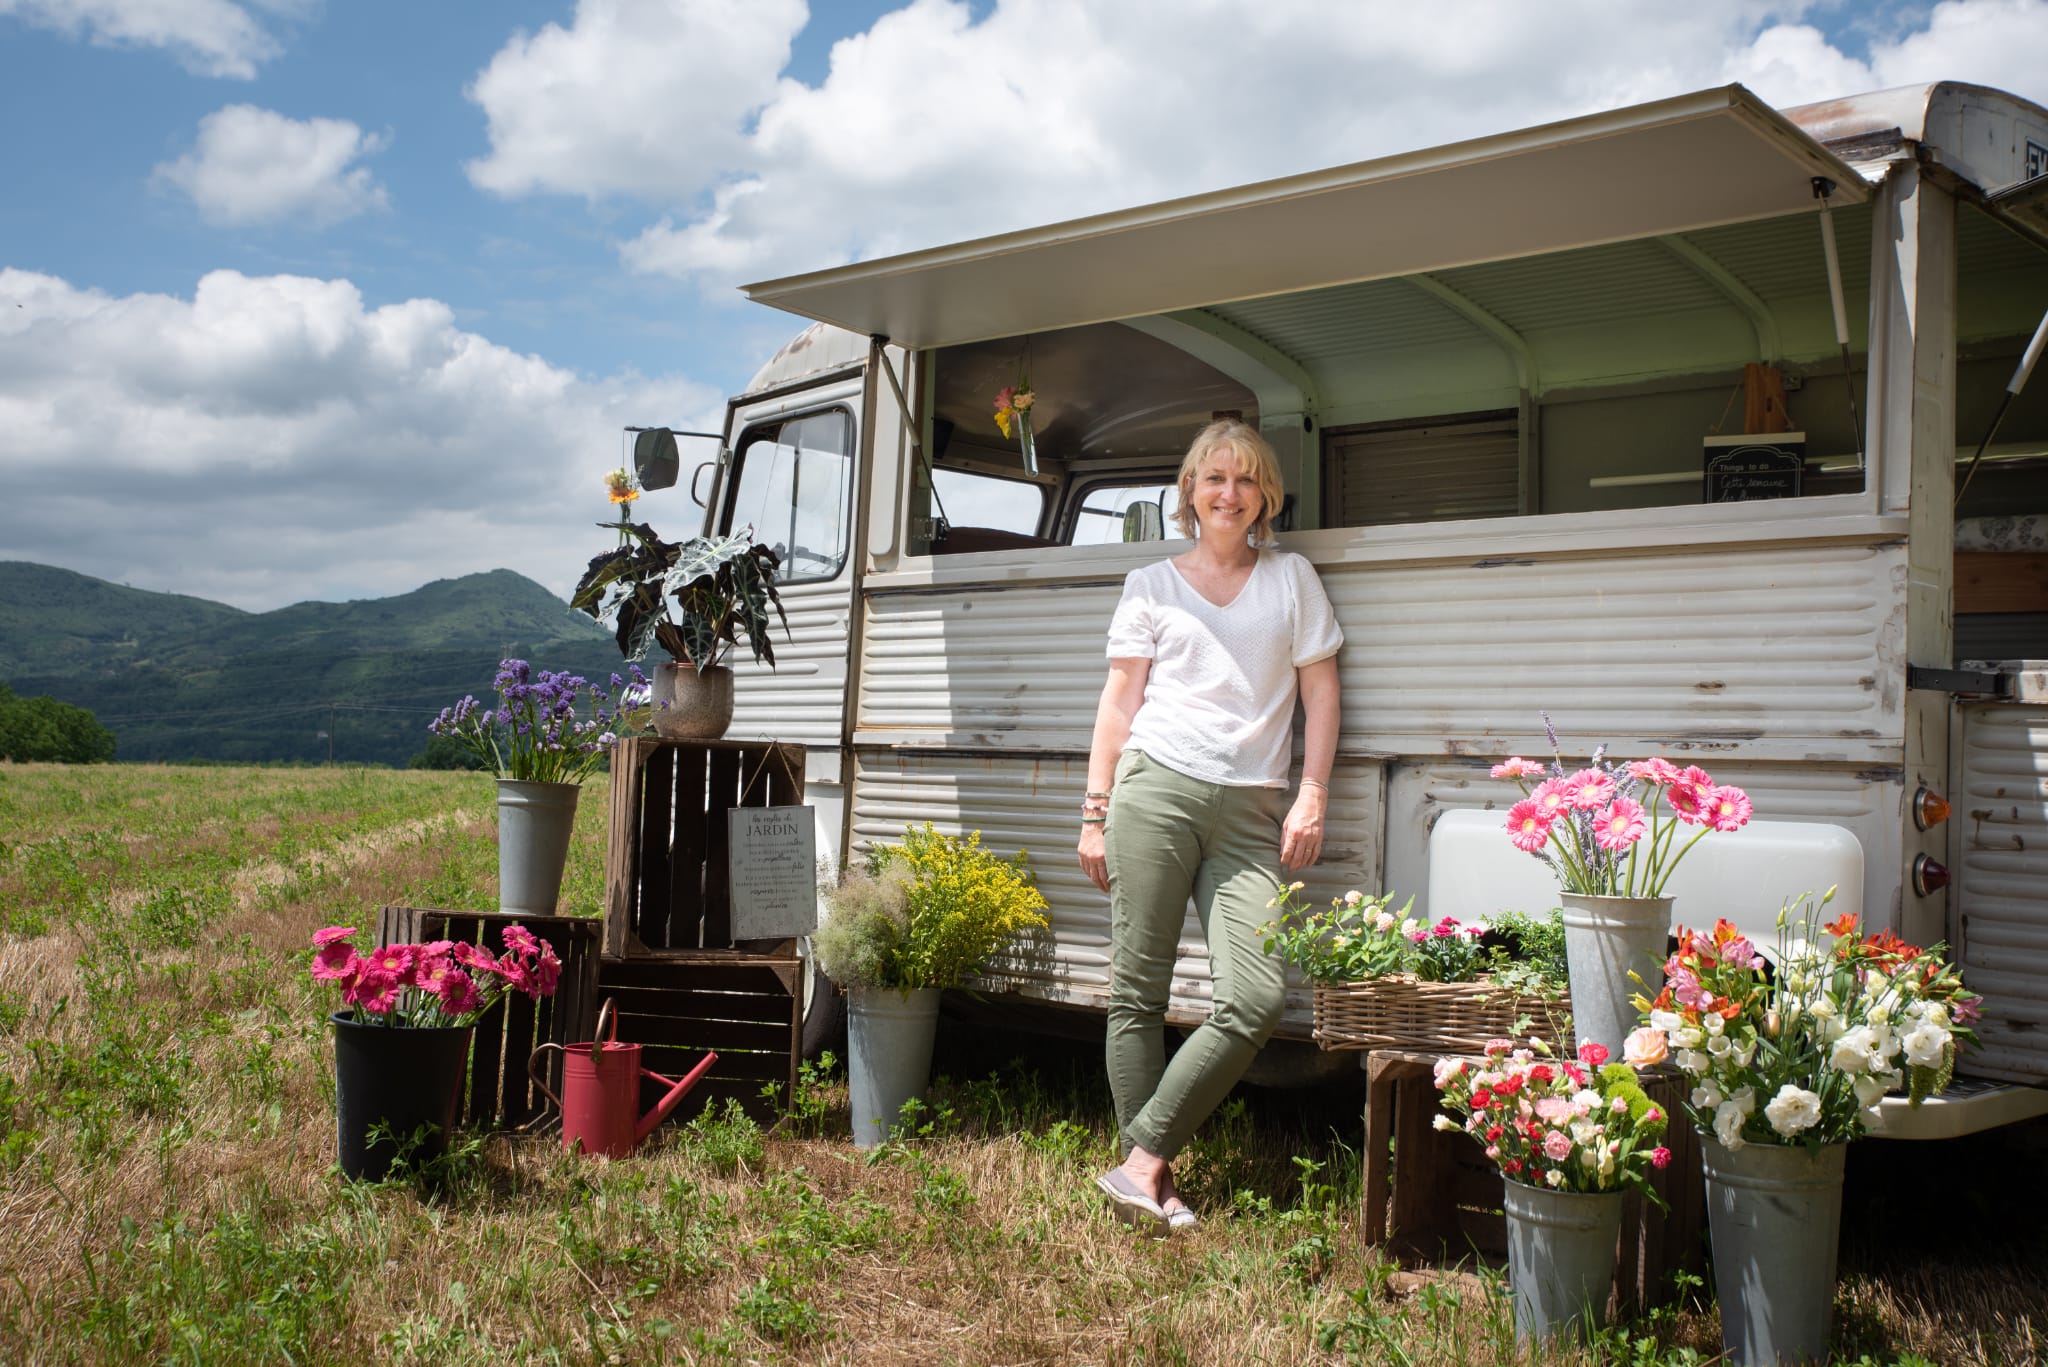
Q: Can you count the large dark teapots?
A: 0